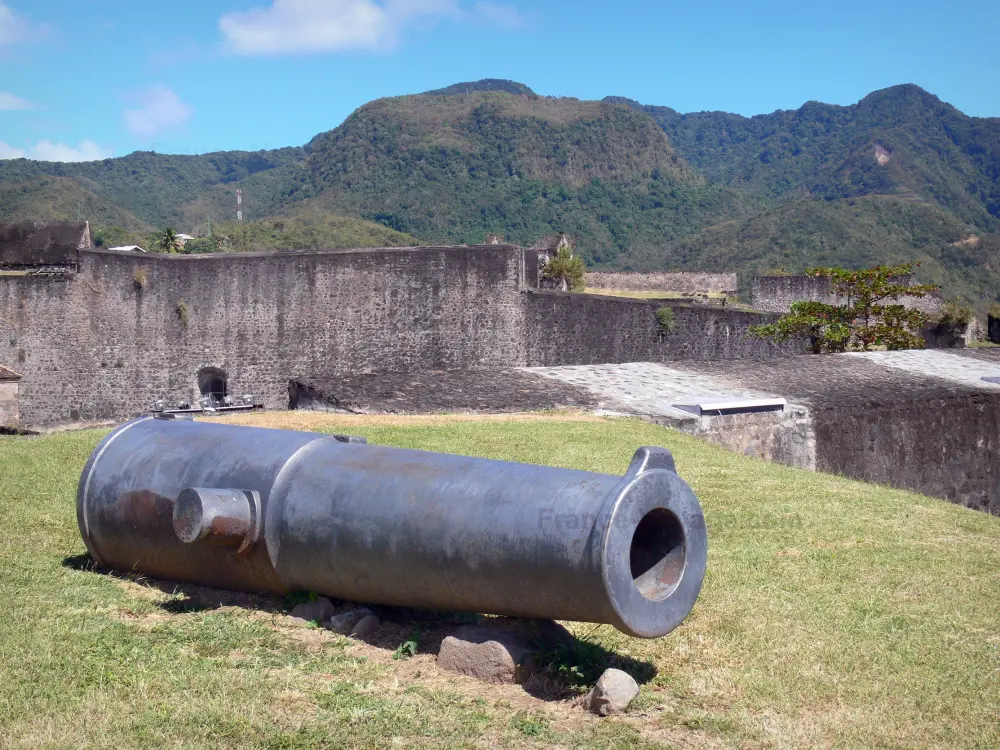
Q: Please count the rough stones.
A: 5